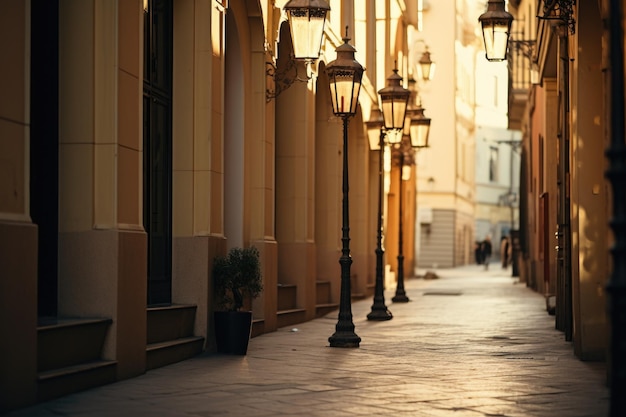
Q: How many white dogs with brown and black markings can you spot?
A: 0